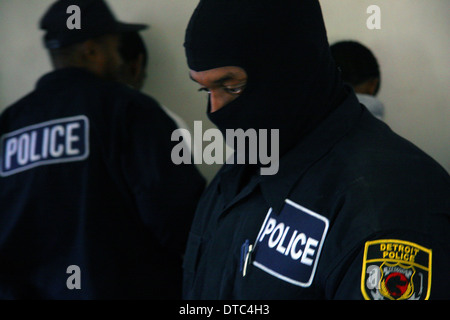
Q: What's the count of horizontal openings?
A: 1